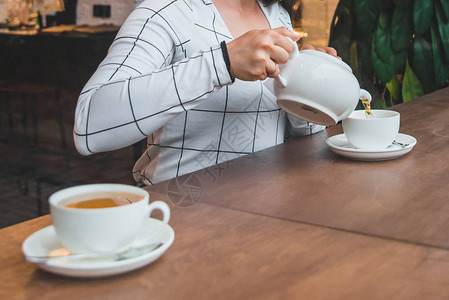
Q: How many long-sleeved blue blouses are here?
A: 0